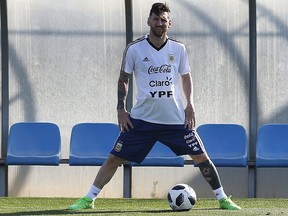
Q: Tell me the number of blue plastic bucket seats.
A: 5